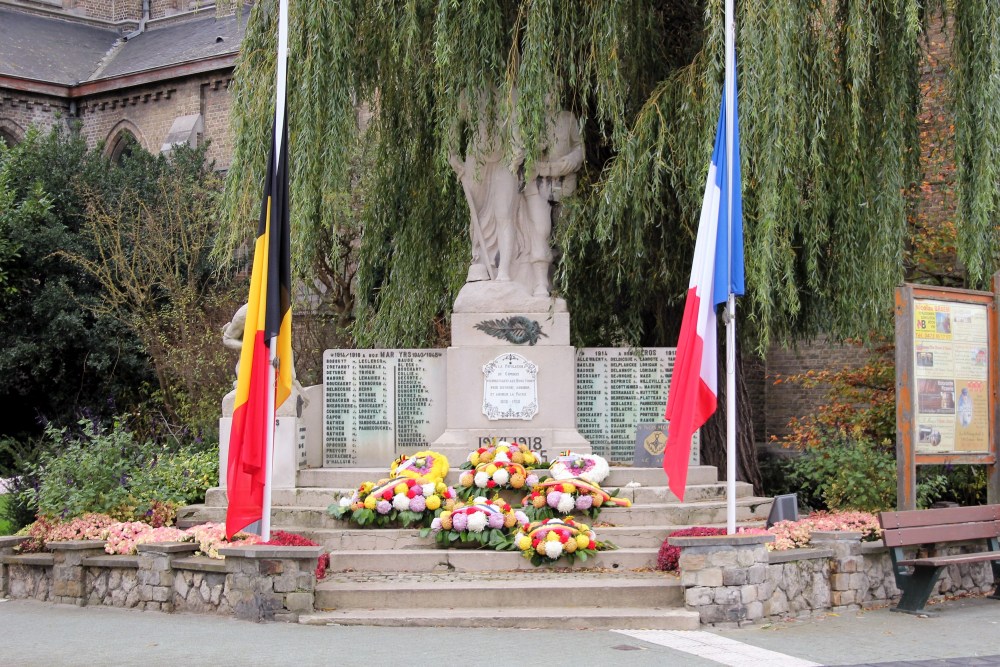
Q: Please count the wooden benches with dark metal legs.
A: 1